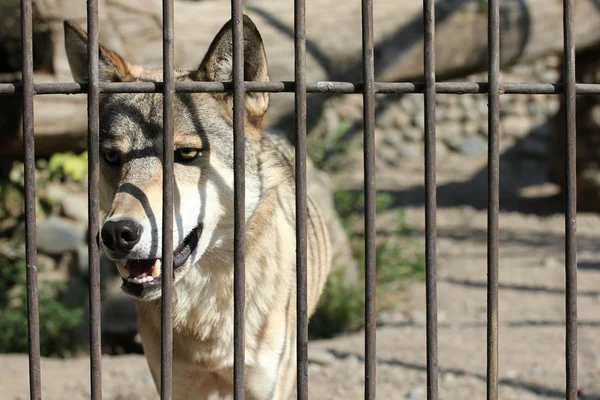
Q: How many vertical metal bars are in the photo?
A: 9